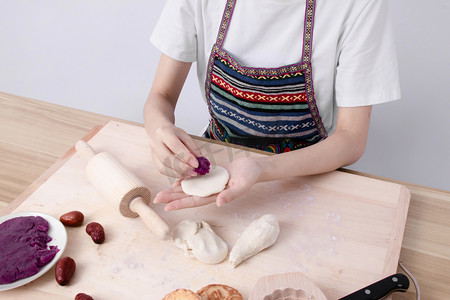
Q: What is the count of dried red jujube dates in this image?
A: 4